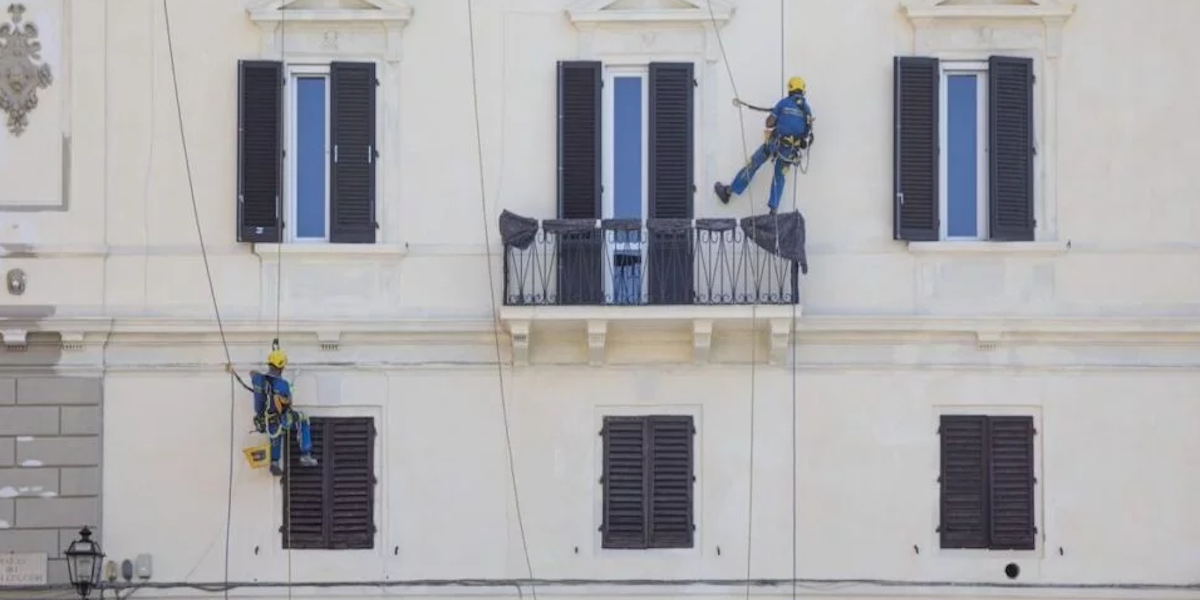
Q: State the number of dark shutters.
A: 12